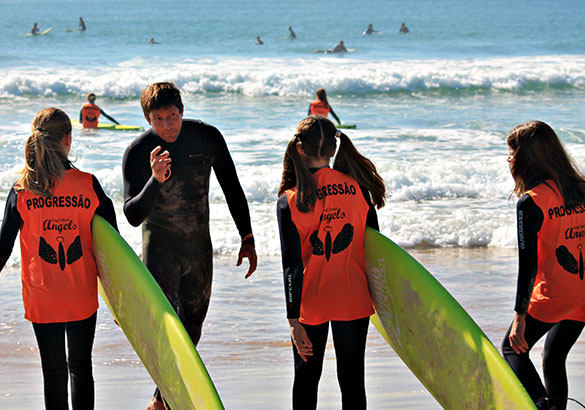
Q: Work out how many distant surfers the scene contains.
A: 8